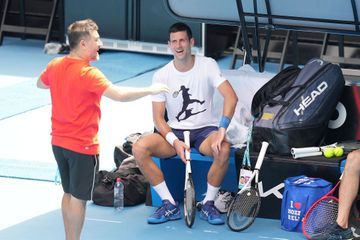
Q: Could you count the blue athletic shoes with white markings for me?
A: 2